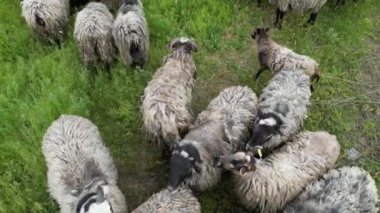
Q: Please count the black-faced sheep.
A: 2